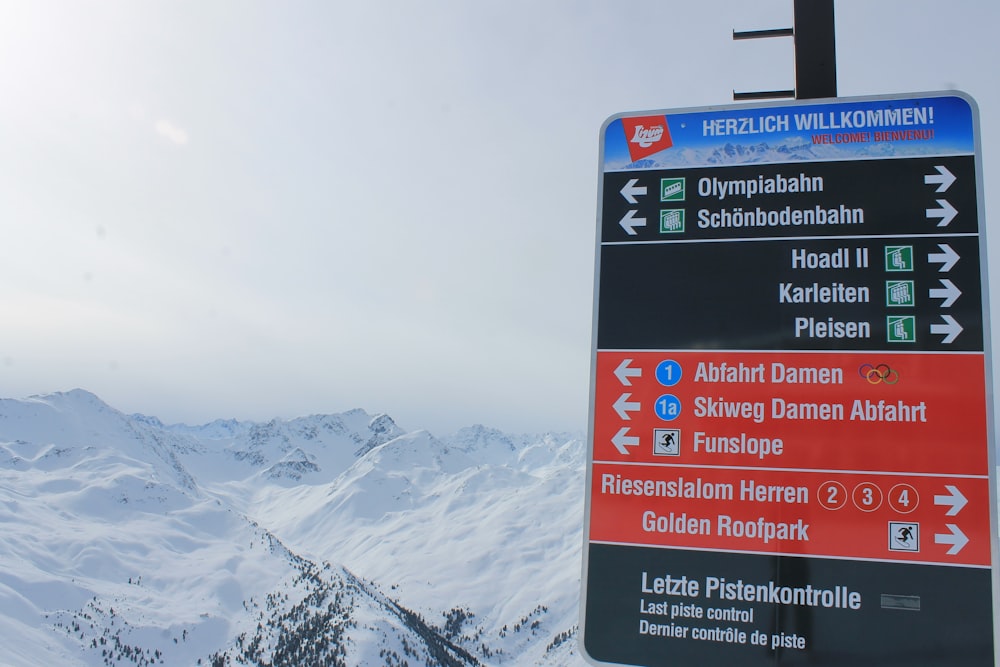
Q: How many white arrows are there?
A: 12